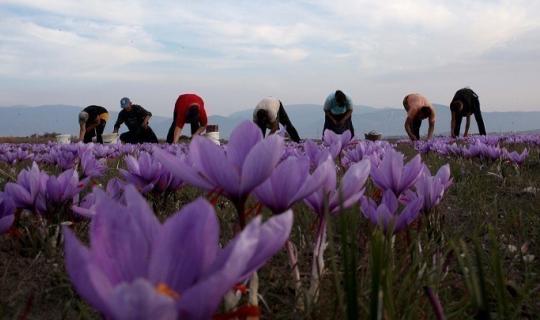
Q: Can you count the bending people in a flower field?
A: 7